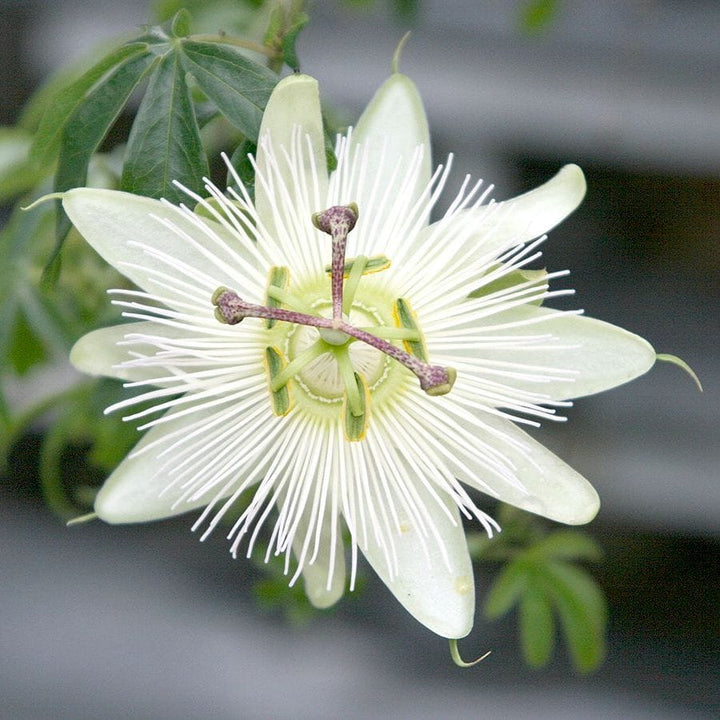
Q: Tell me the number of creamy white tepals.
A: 10